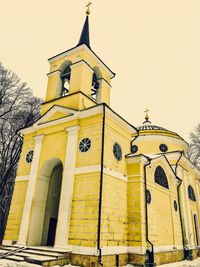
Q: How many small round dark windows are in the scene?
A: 7